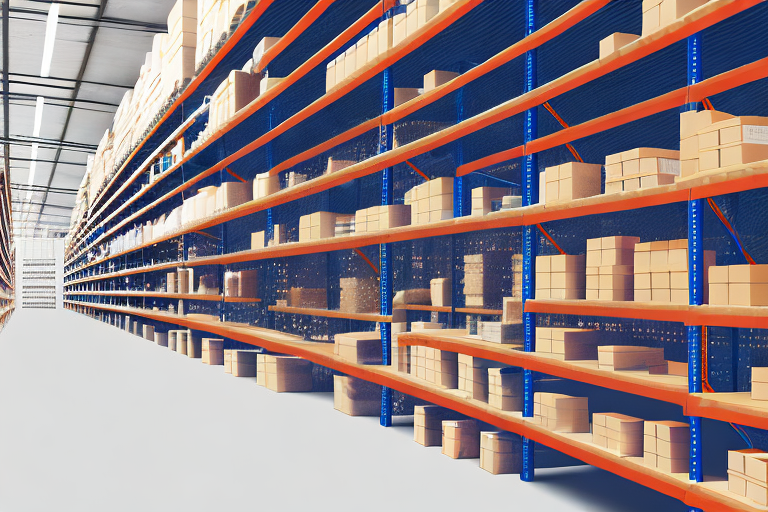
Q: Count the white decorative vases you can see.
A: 0